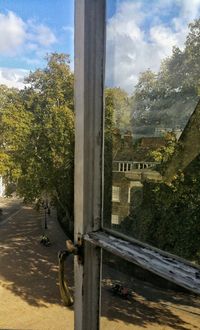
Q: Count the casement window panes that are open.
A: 1